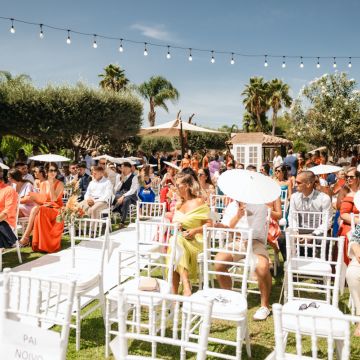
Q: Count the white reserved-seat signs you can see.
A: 1